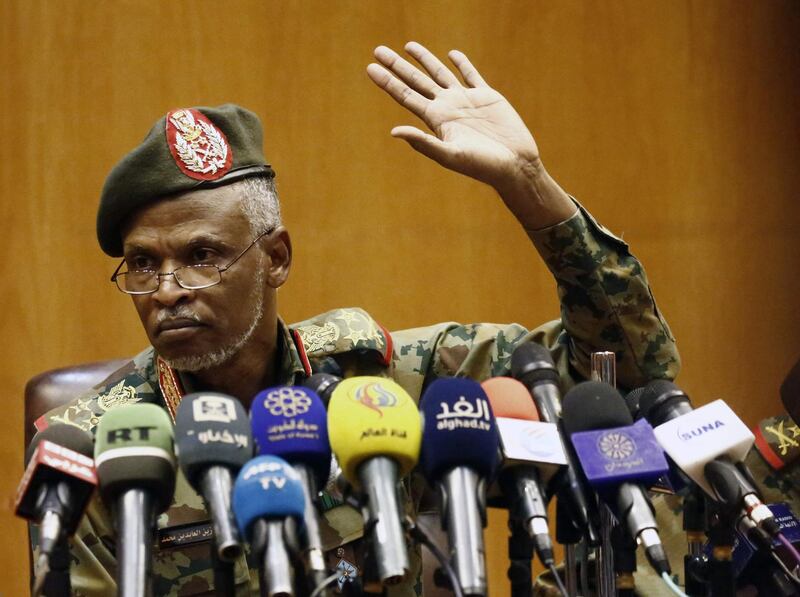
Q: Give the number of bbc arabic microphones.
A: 1